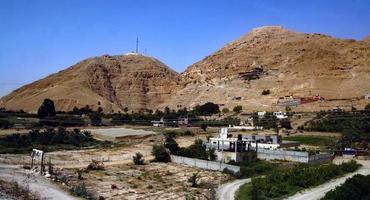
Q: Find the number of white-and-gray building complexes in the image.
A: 1